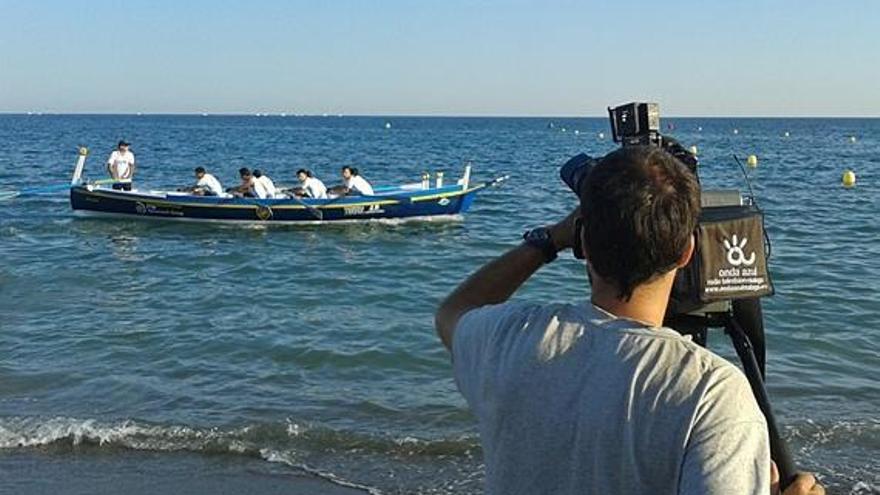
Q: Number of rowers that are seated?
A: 5